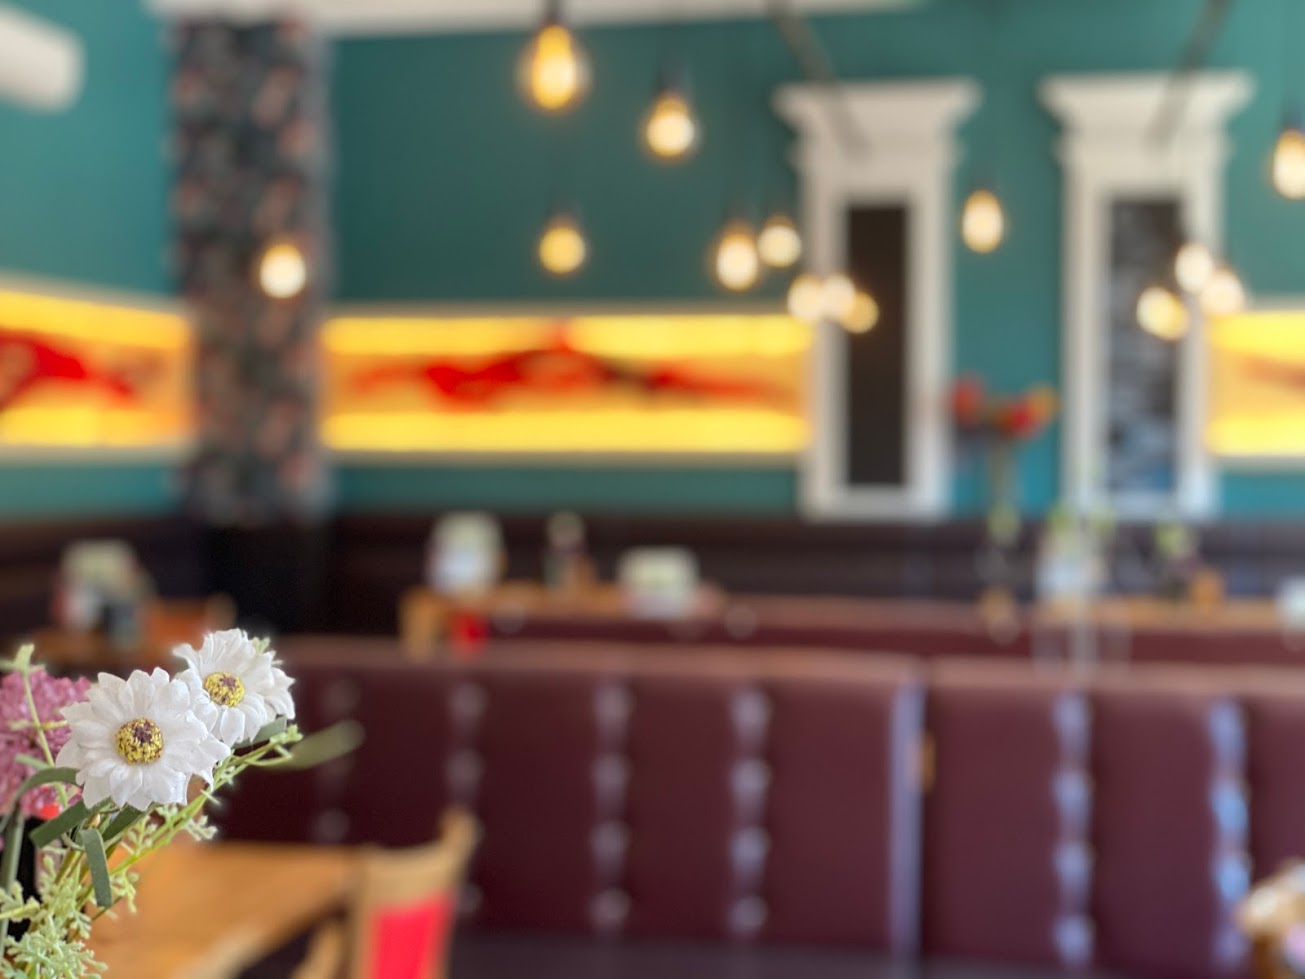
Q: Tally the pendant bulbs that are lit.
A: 14